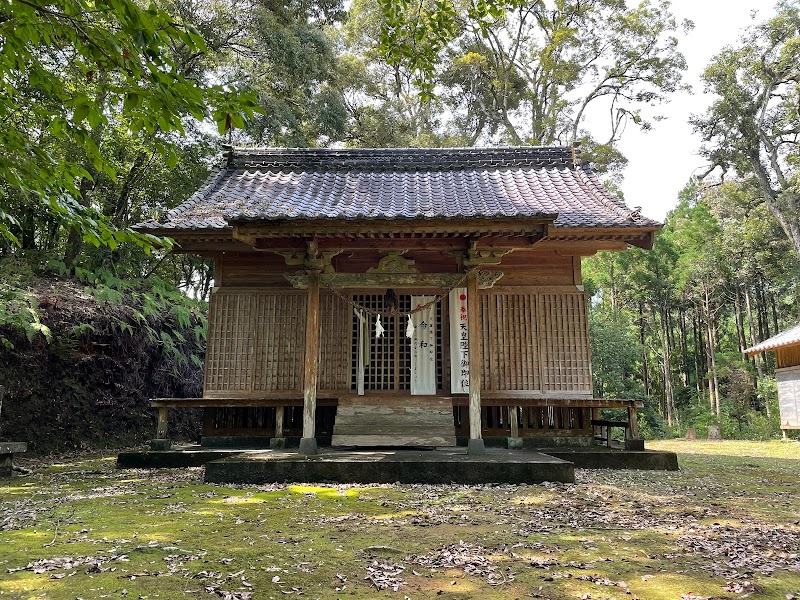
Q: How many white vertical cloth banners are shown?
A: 2